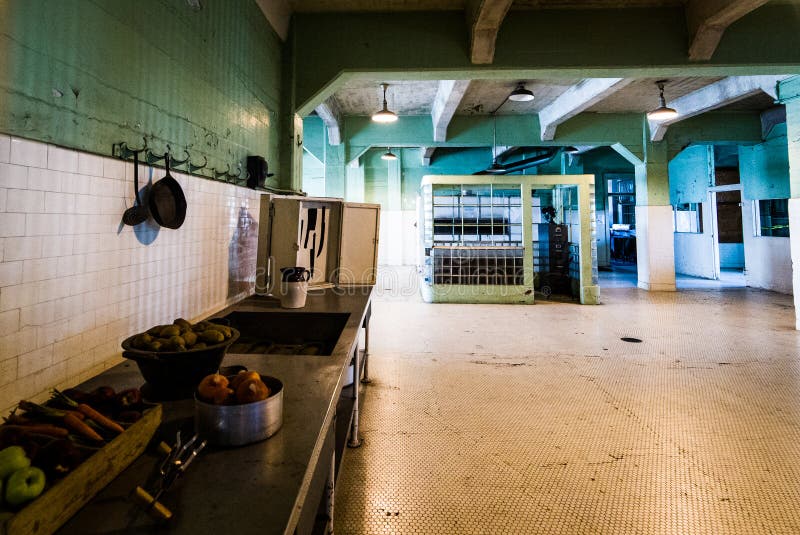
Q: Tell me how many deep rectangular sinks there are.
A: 1